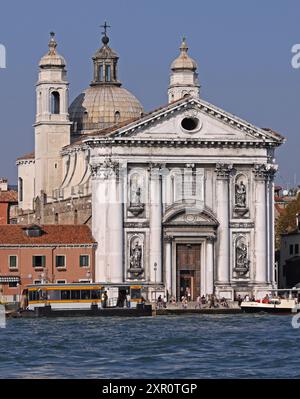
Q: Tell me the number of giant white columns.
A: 4